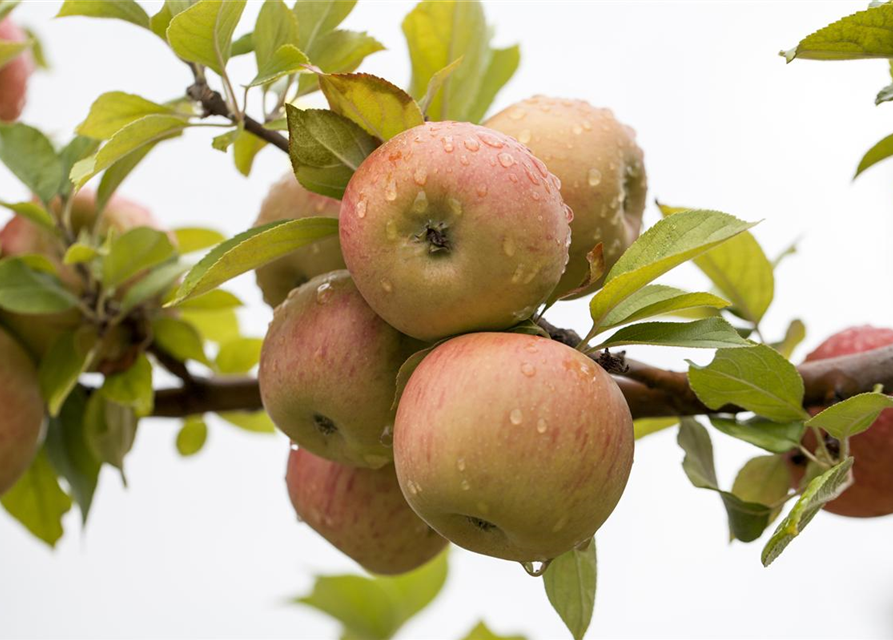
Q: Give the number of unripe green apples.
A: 0